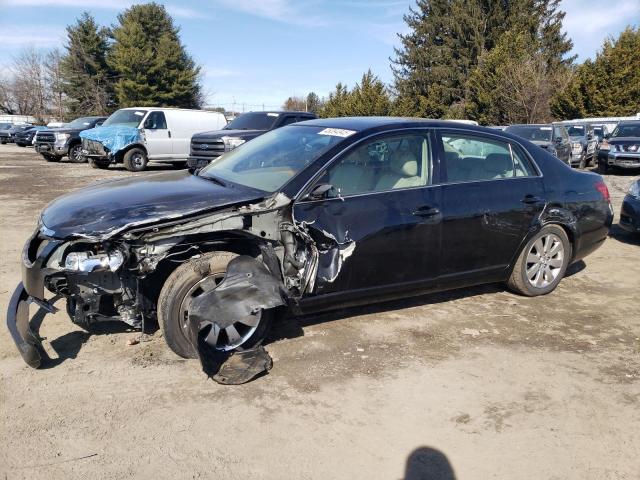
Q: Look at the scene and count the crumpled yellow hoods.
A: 0